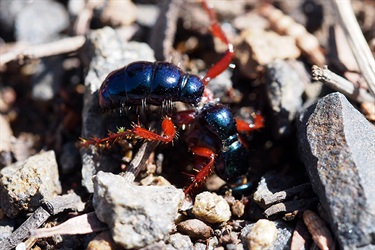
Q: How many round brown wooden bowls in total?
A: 0